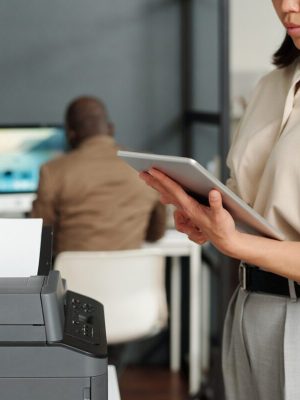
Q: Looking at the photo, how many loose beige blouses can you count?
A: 1